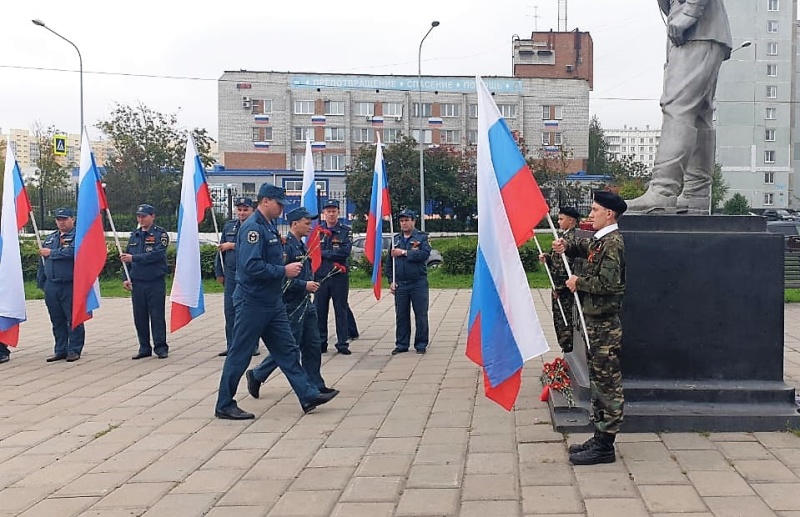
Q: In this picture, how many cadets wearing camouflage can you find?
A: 2